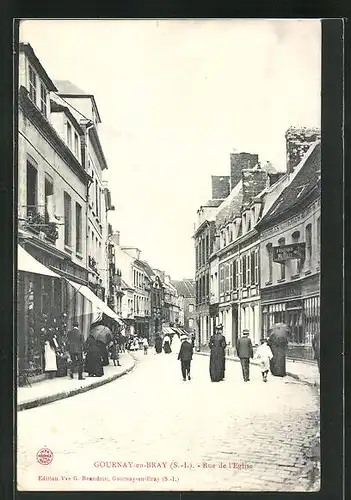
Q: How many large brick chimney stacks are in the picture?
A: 4